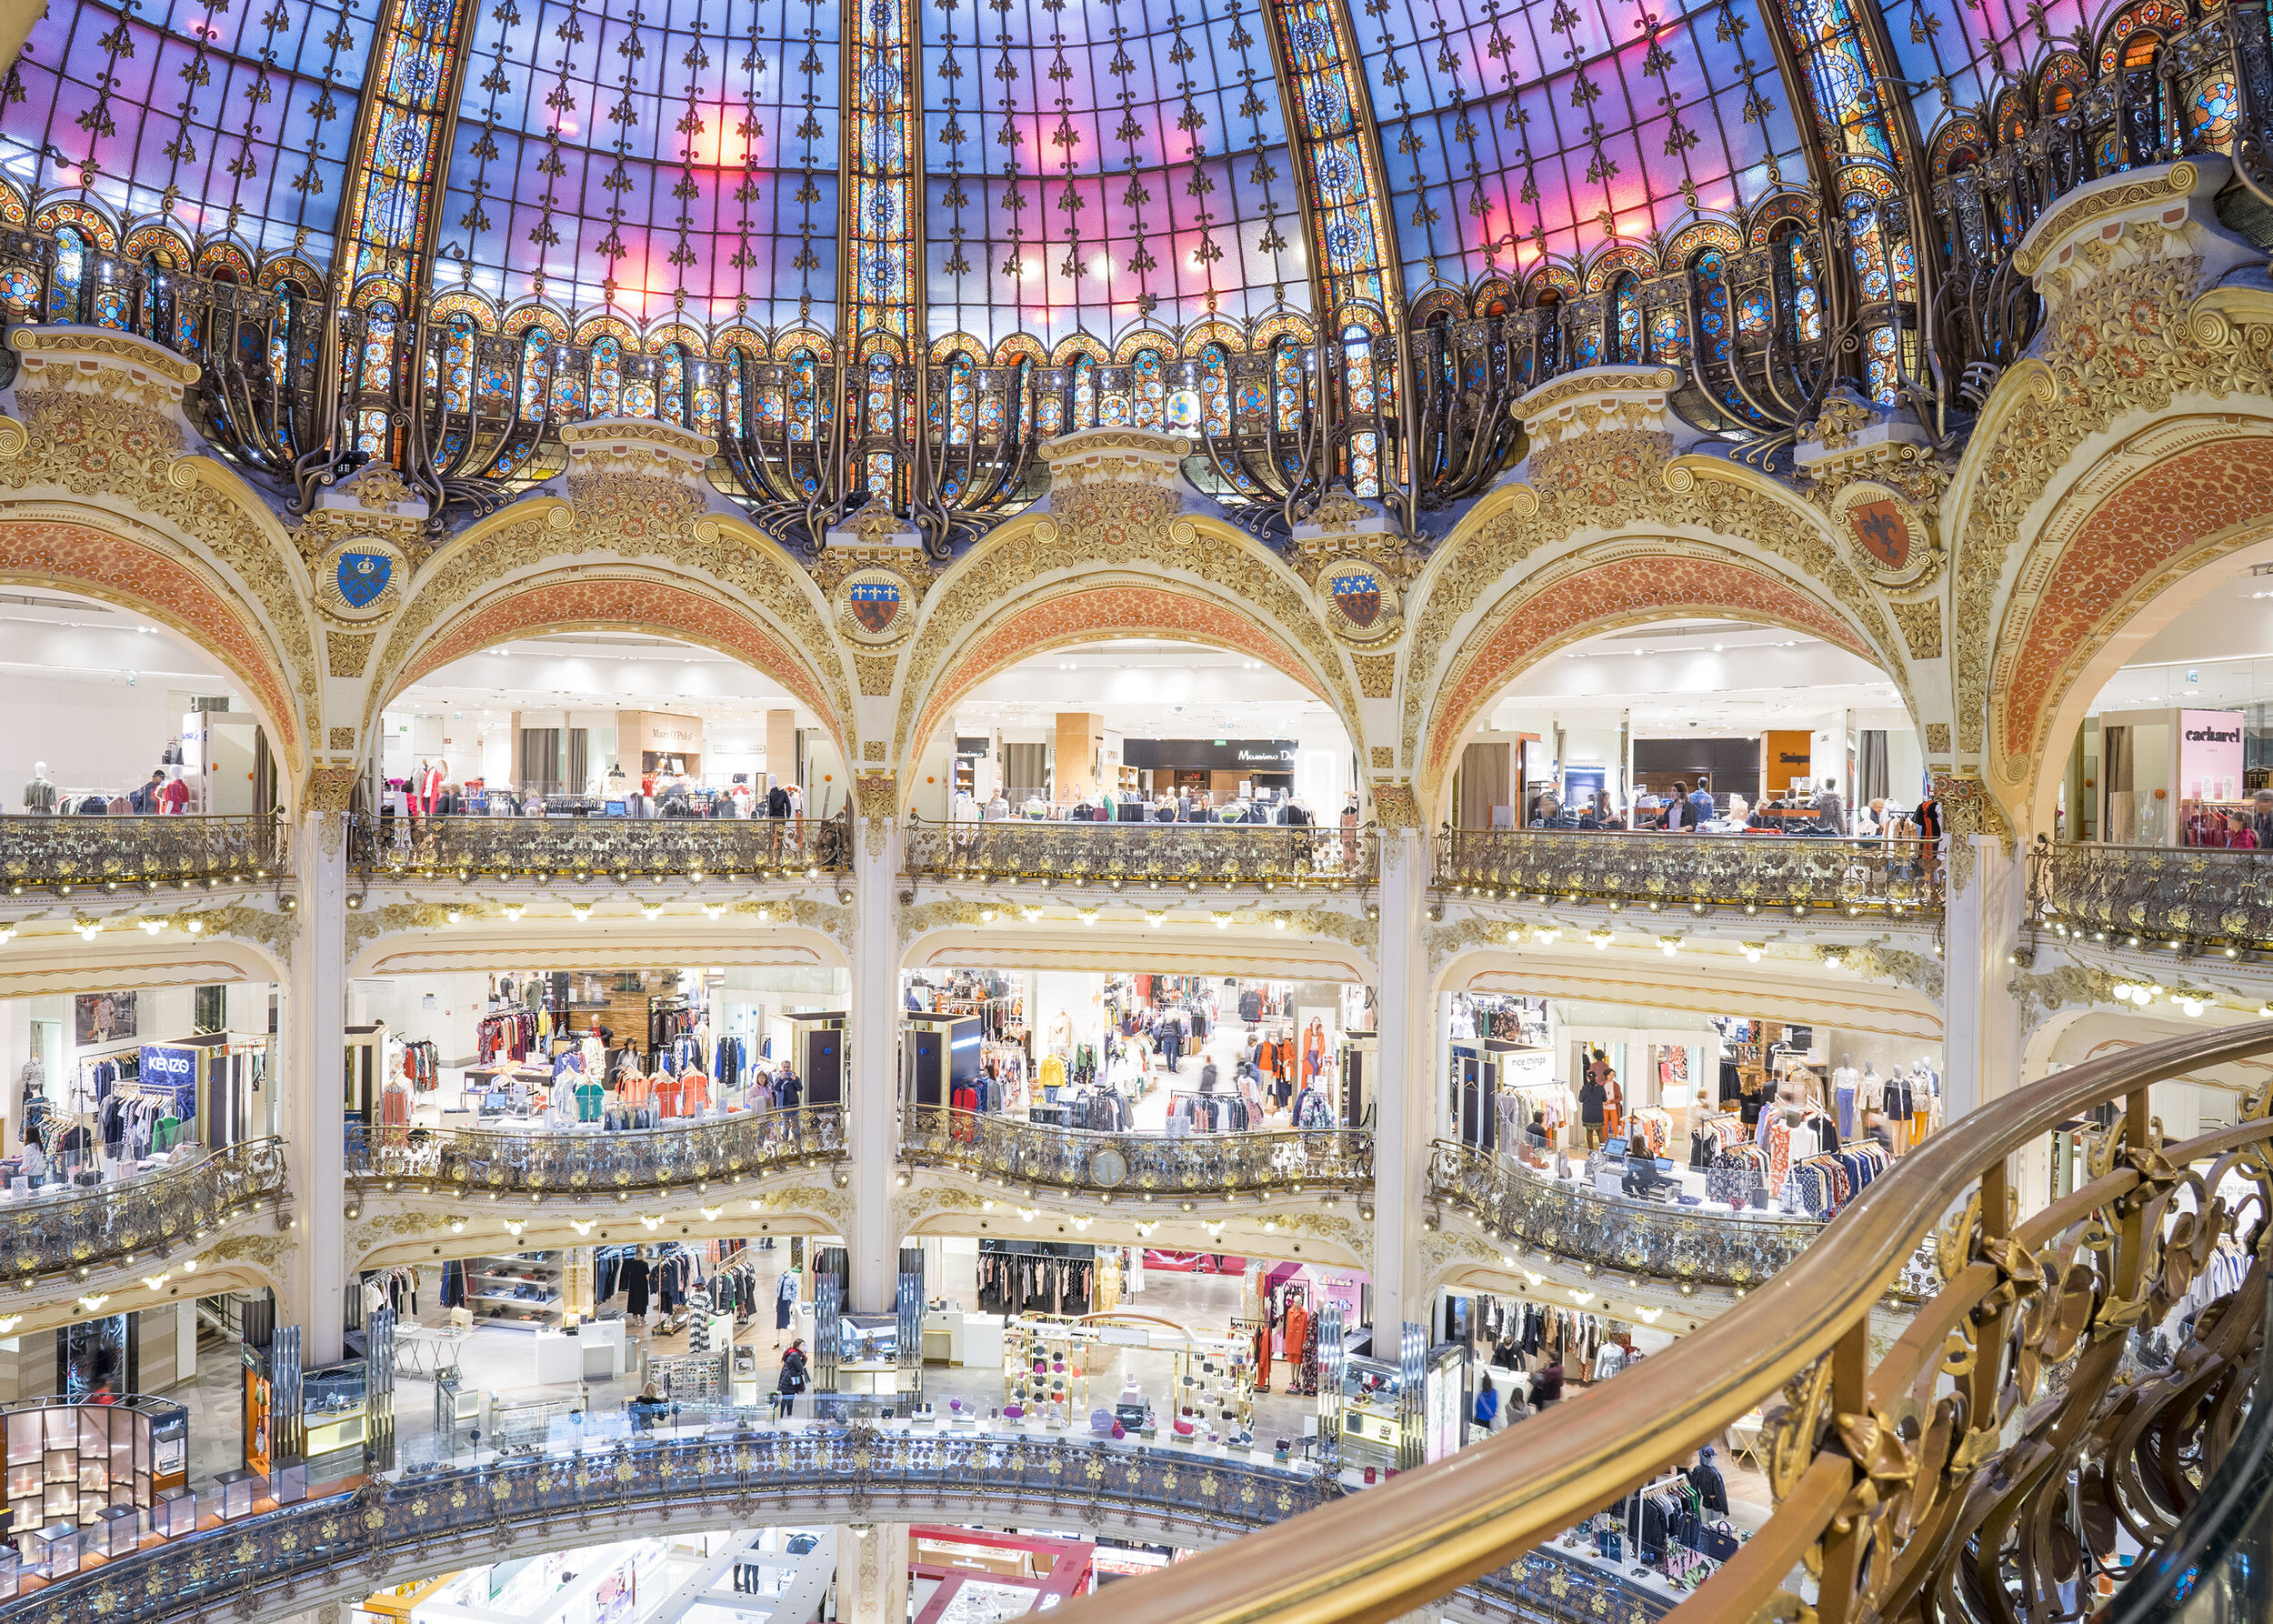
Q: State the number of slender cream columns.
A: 4